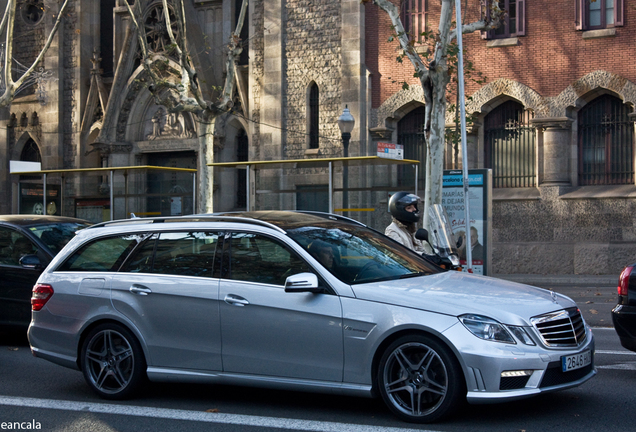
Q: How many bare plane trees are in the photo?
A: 3